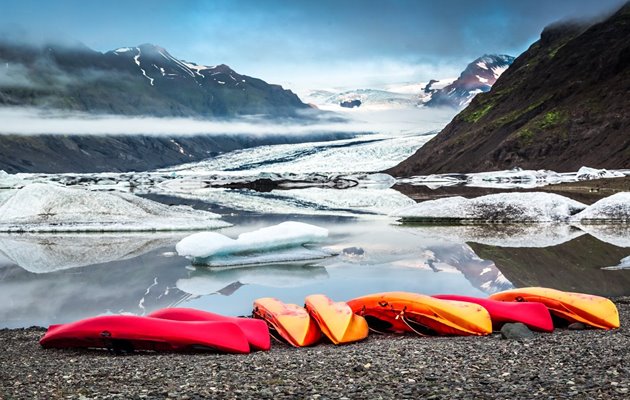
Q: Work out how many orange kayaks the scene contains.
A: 4